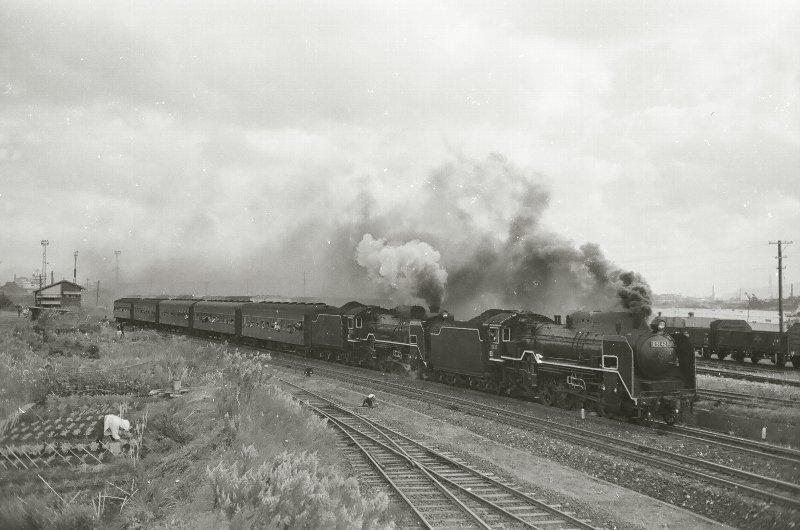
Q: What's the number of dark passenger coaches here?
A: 5